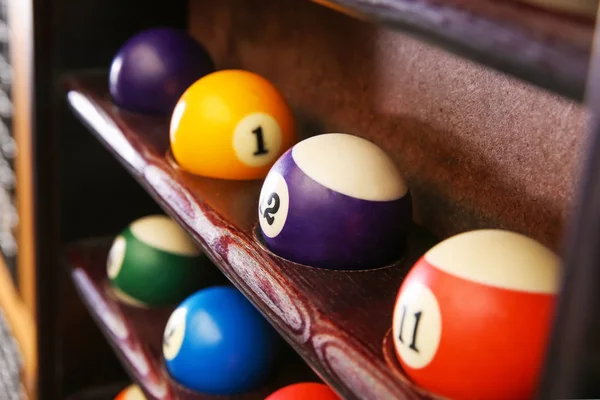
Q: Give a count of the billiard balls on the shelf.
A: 8